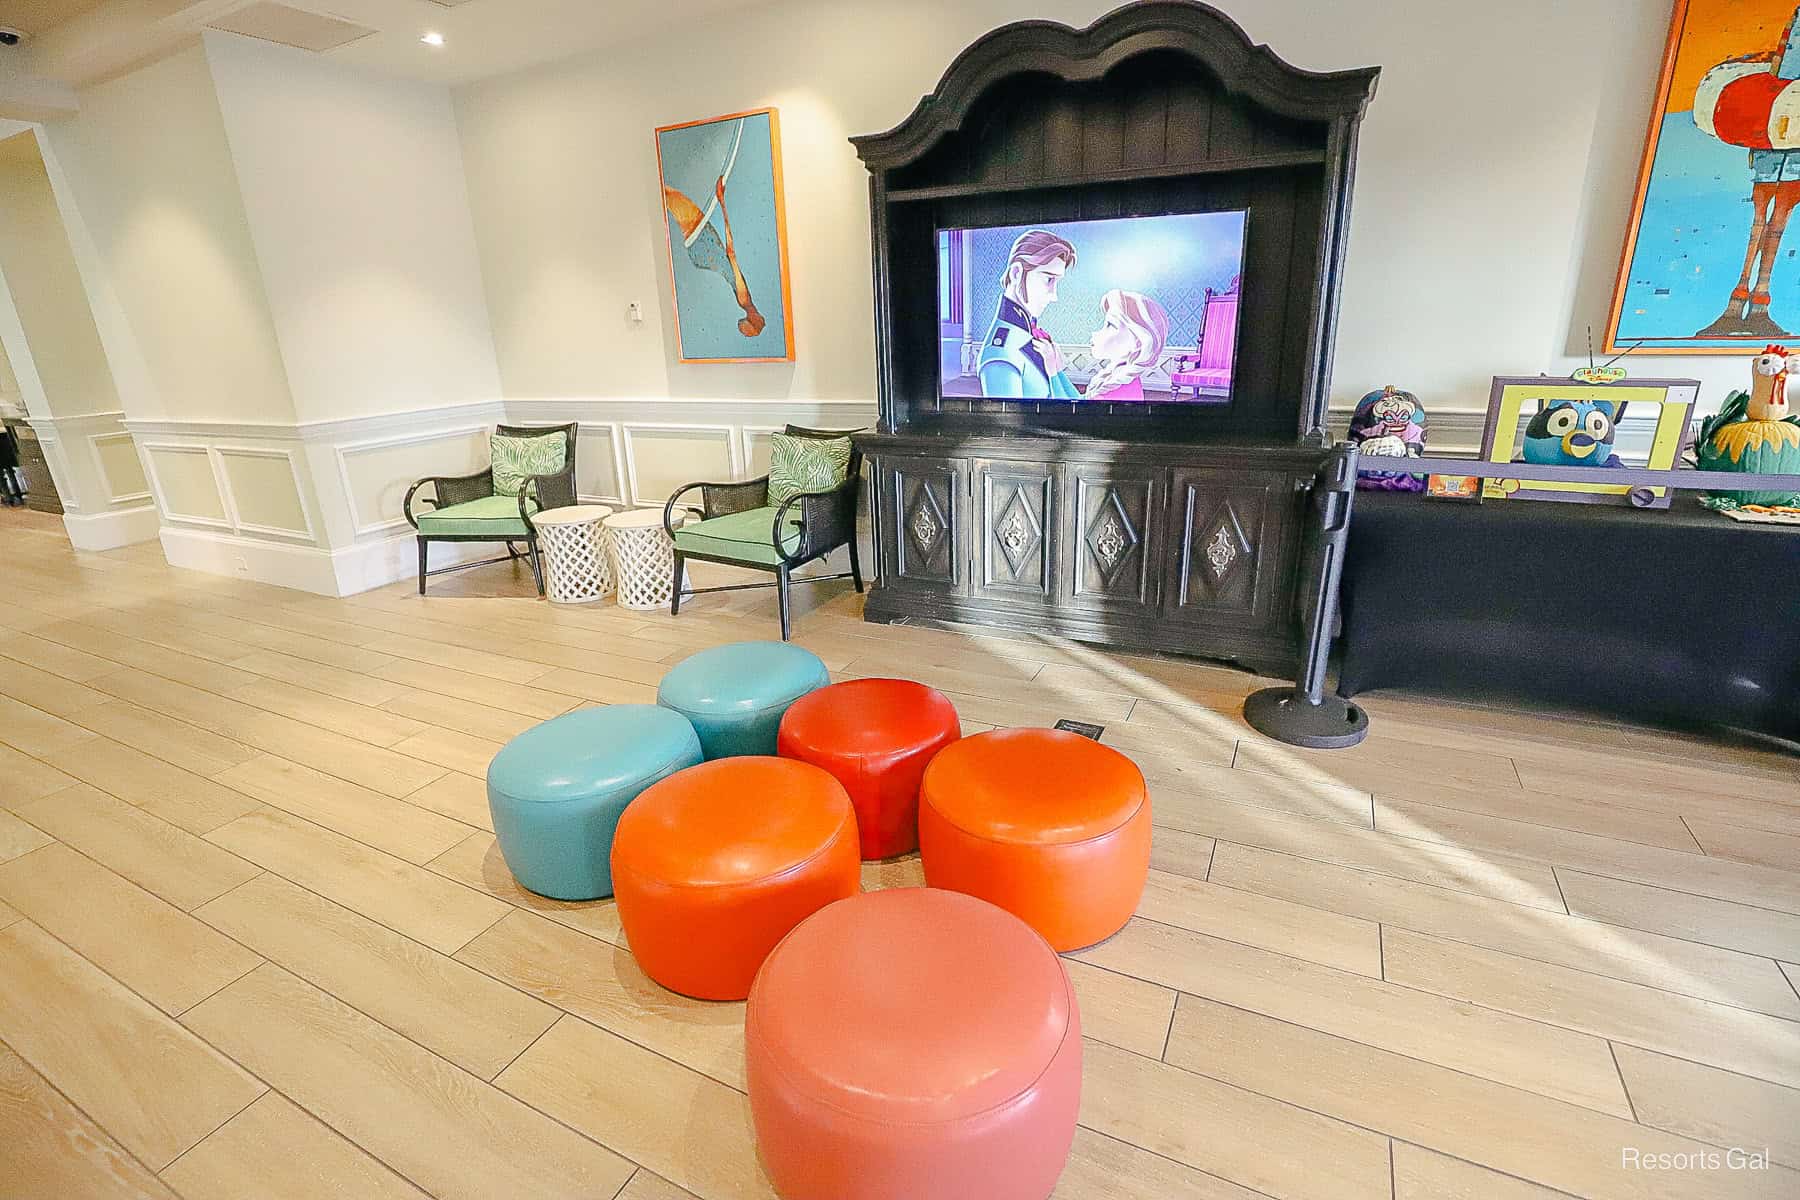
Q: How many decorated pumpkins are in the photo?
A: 3